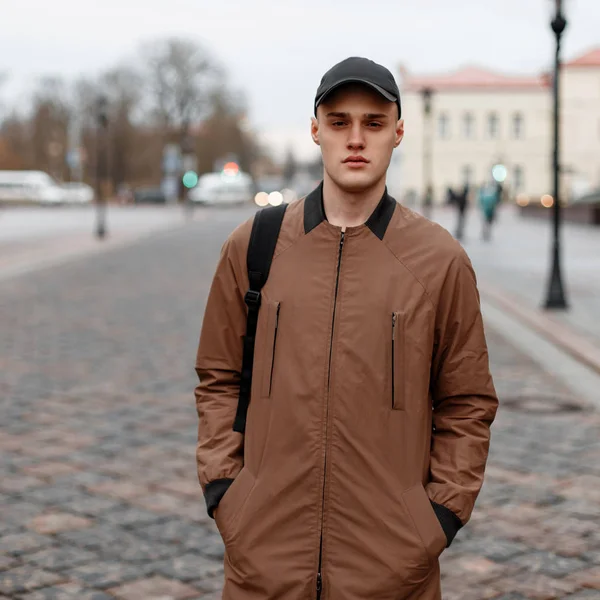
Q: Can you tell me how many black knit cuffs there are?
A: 2